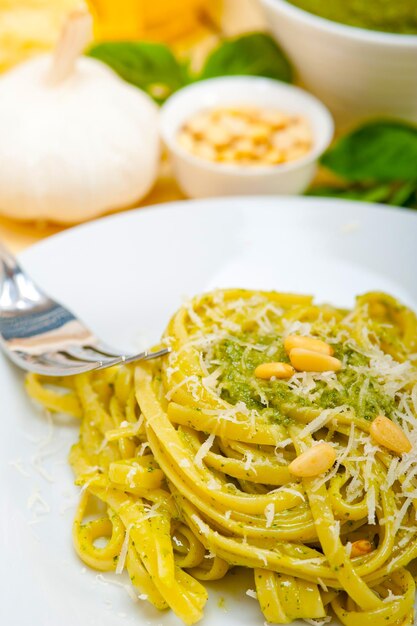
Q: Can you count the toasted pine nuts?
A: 6